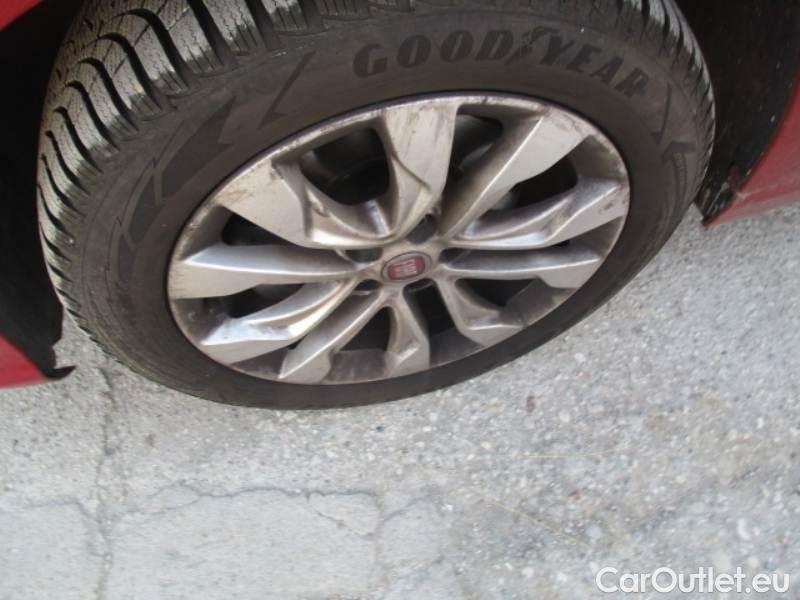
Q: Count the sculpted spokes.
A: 10